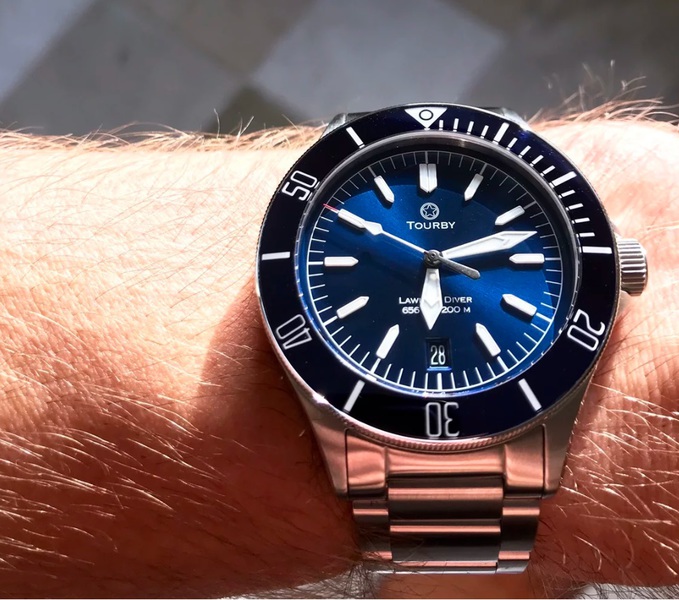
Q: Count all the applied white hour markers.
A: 11